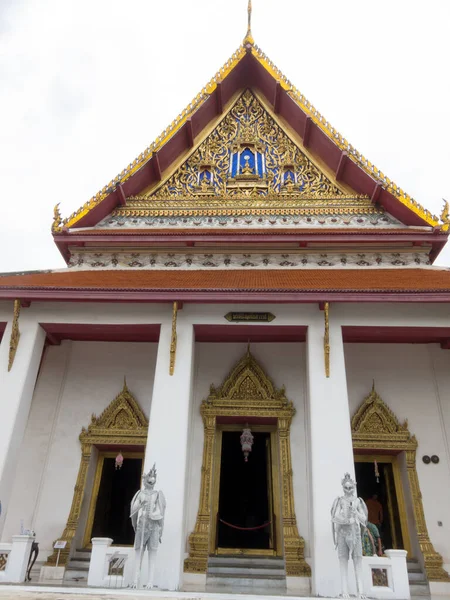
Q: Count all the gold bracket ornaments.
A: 3